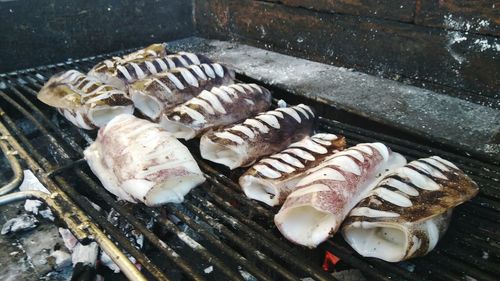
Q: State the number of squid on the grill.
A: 10